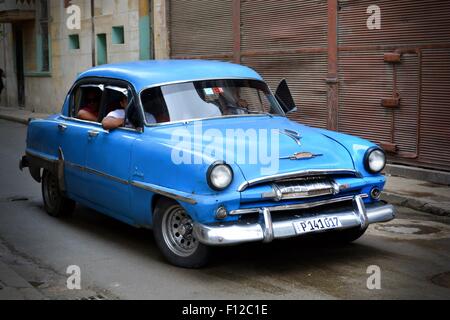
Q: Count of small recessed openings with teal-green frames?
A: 3